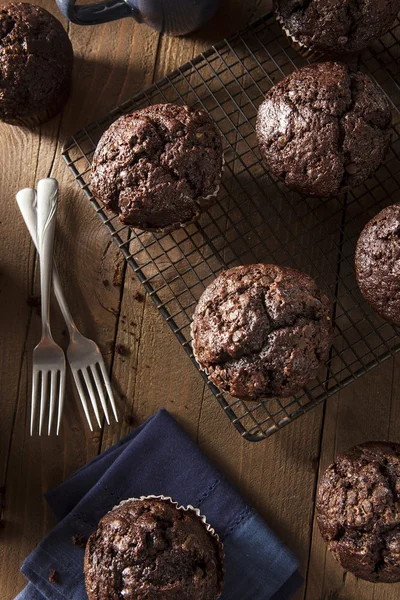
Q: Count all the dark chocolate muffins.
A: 8